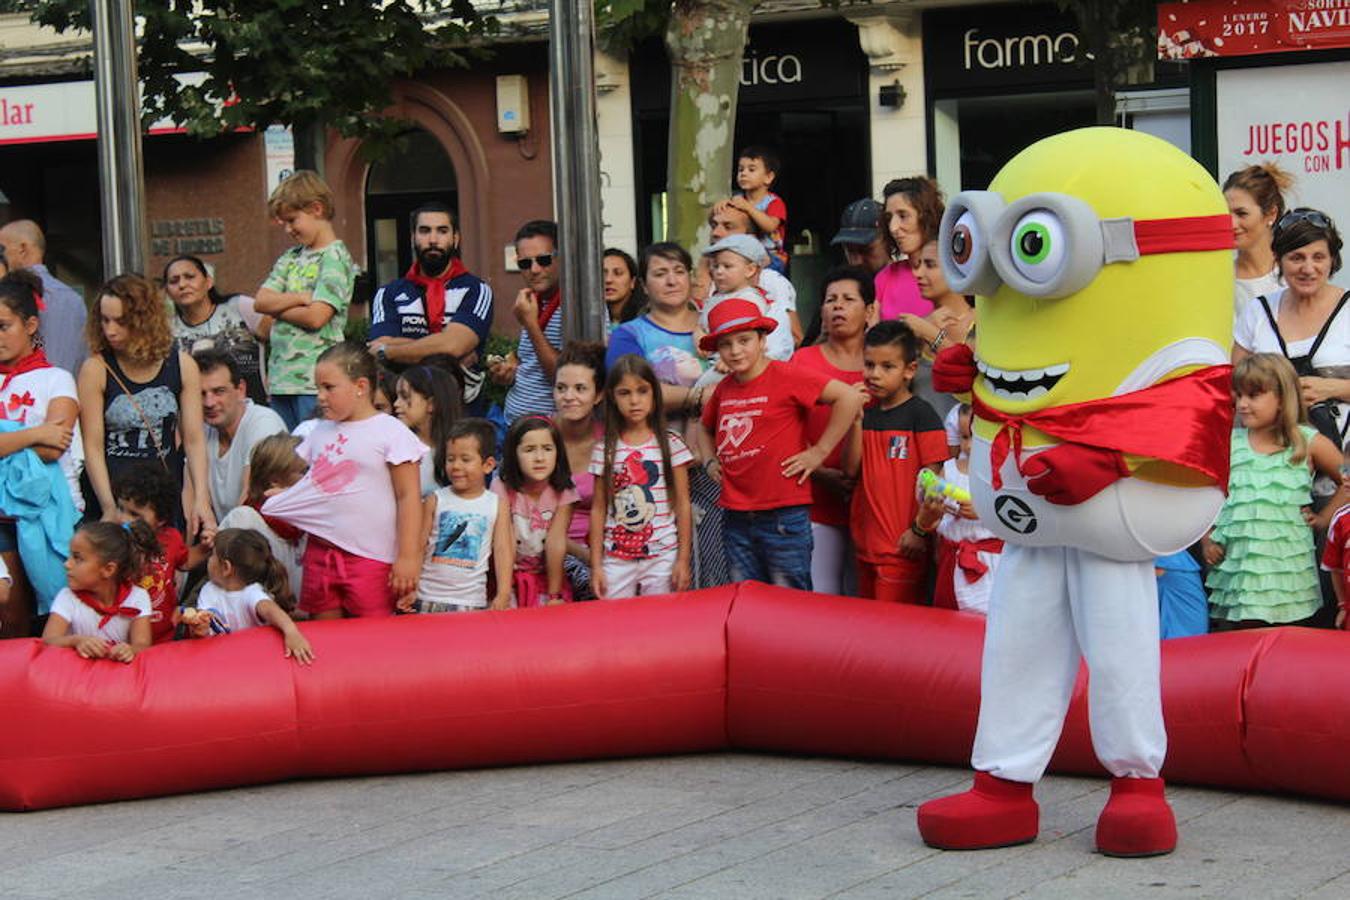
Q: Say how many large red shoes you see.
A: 2